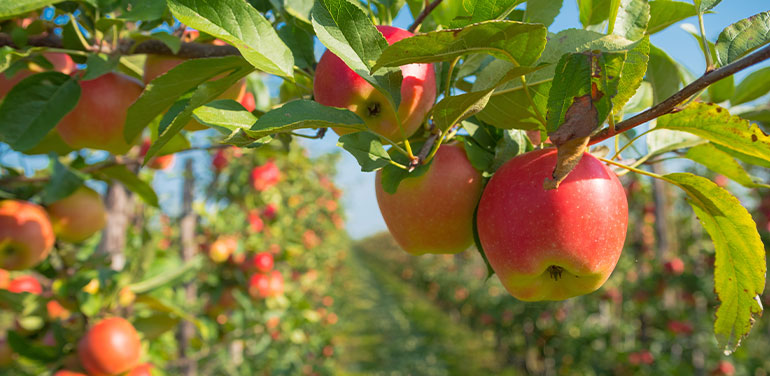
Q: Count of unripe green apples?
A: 0